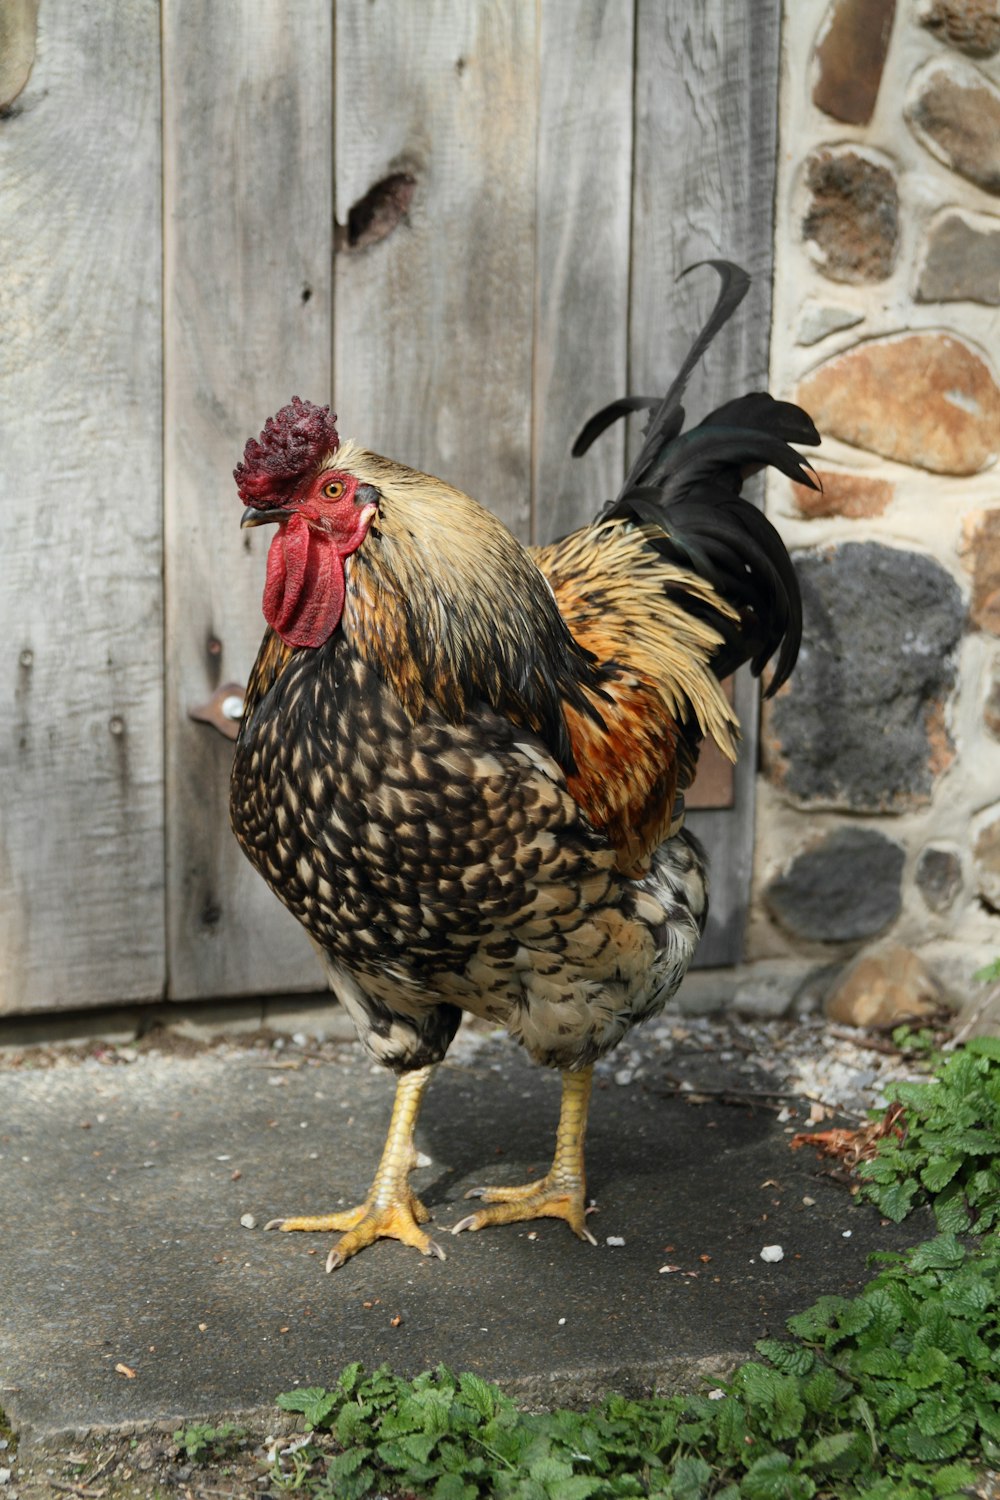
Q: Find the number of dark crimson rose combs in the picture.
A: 1